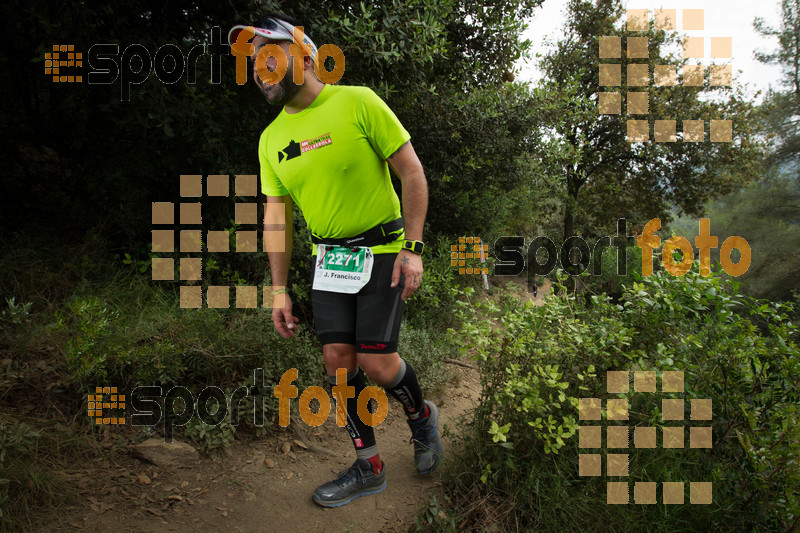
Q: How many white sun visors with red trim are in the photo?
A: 1